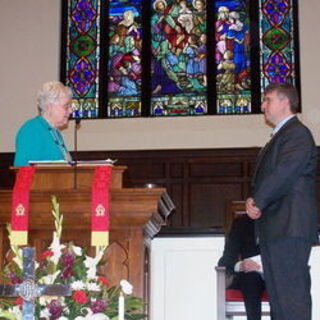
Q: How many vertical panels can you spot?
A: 5